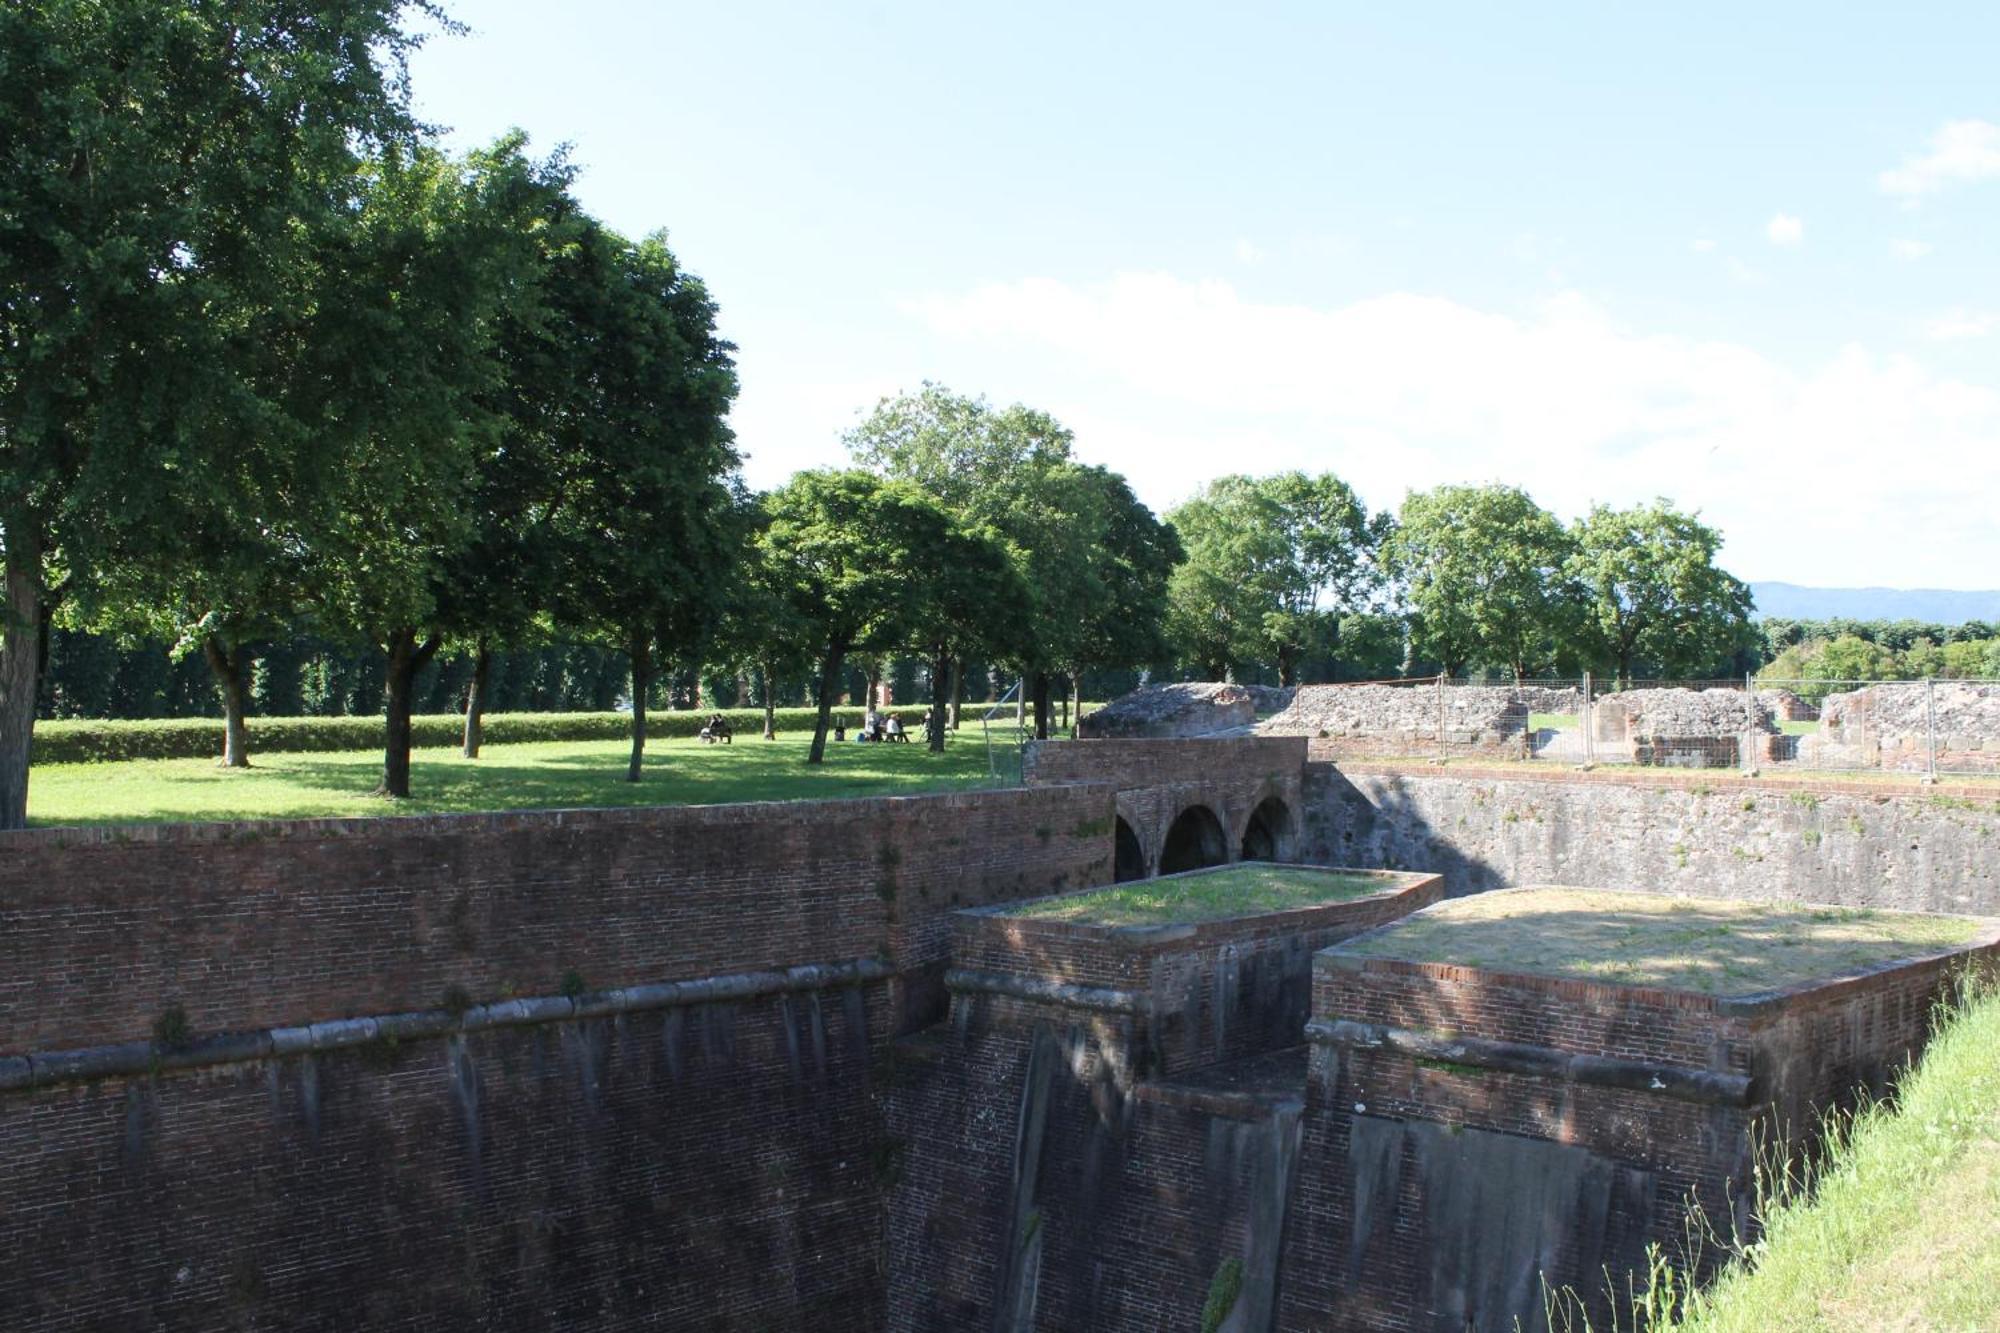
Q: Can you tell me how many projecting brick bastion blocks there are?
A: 2